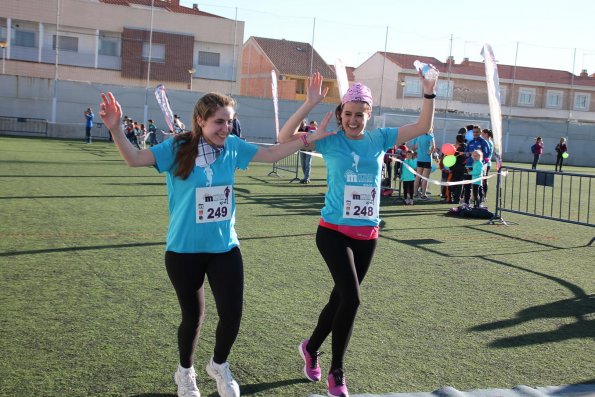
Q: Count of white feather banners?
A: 4